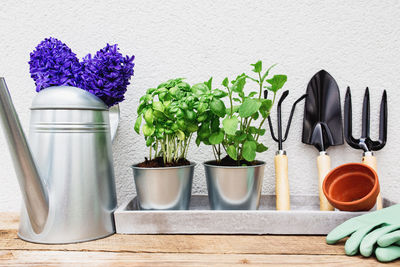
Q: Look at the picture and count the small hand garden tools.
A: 3